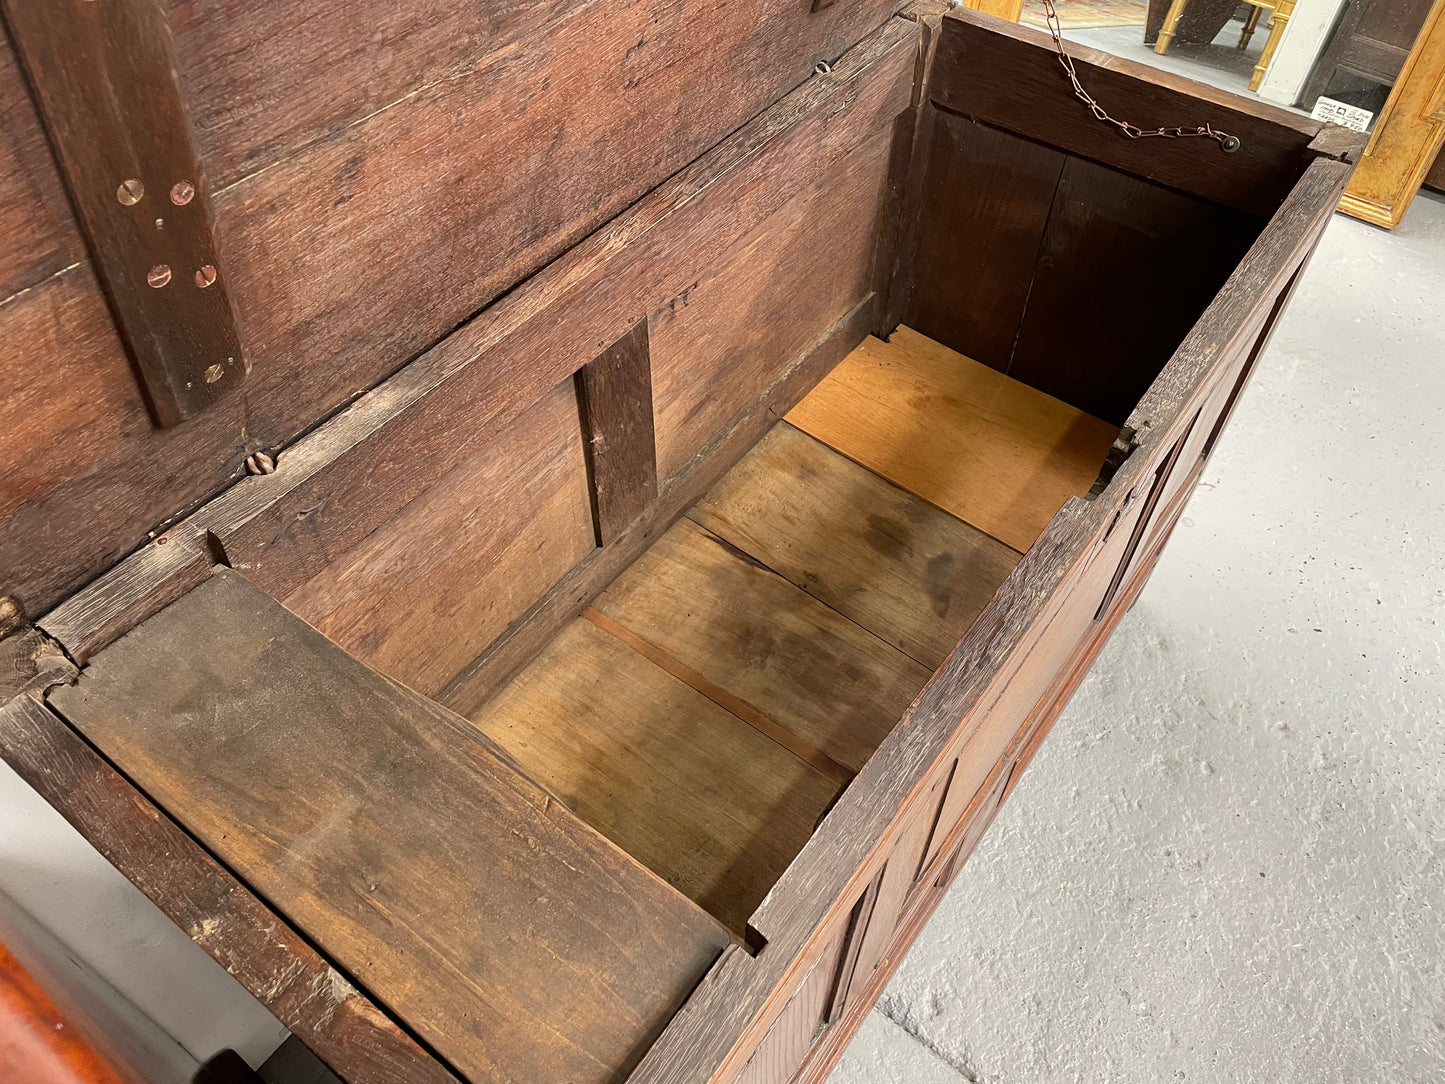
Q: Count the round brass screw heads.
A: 5